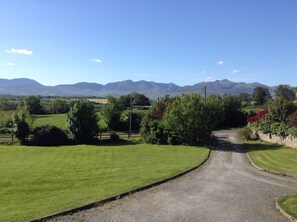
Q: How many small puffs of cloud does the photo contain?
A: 5